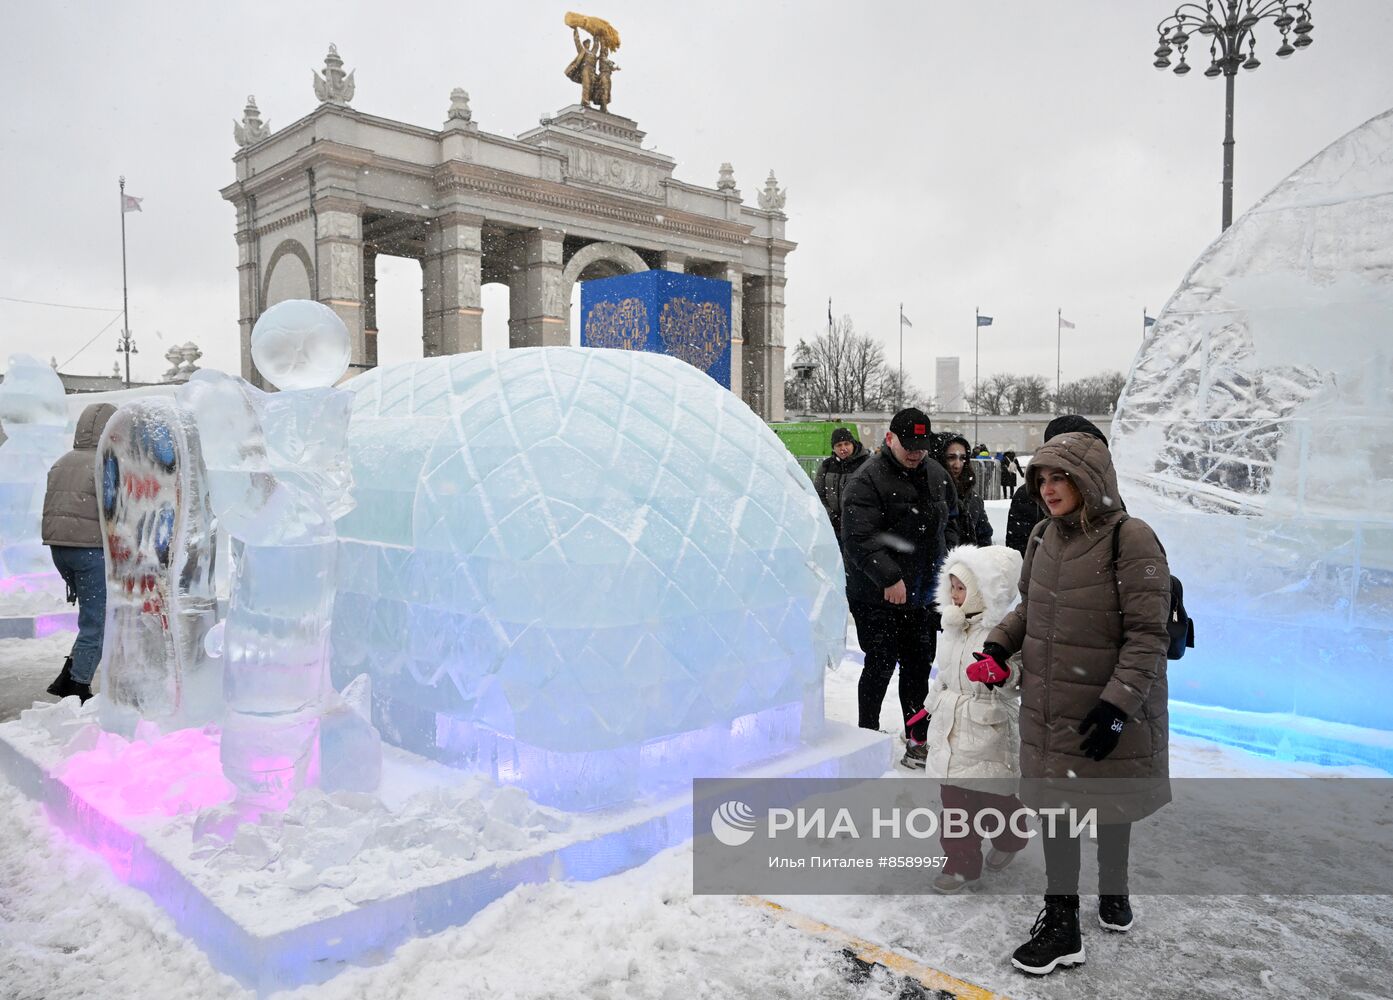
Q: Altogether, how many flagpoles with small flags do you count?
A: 6